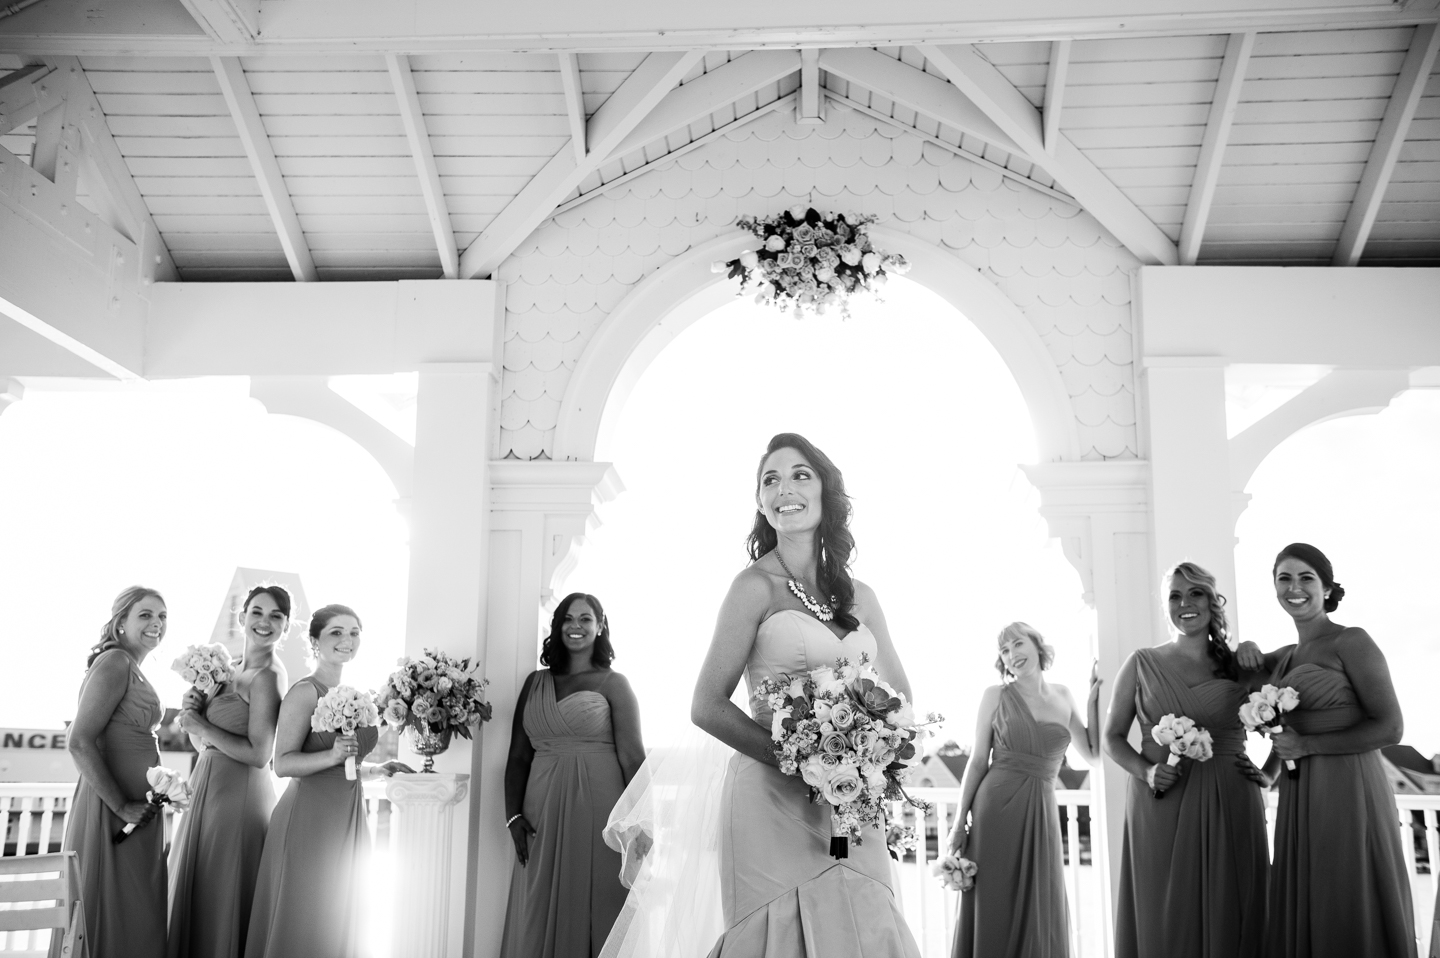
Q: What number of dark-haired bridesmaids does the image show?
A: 4